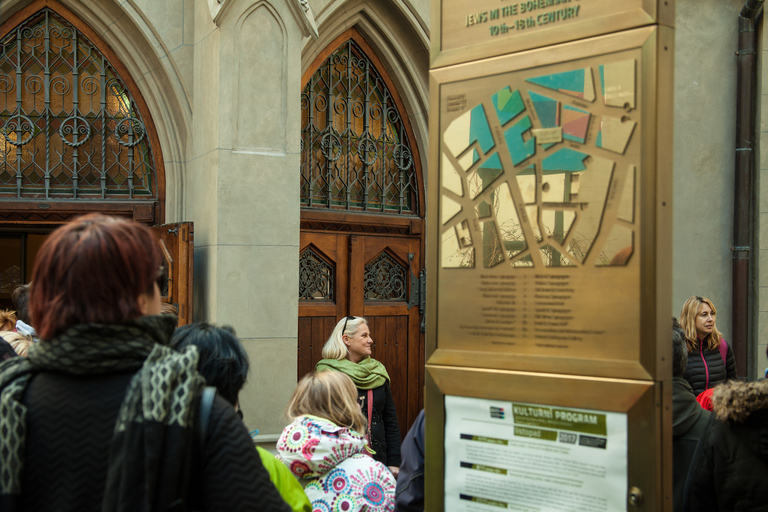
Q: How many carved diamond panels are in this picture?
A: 2